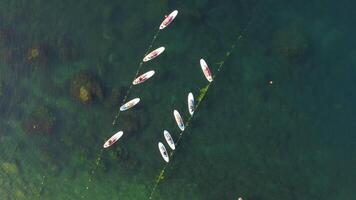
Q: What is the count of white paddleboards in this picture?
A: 10